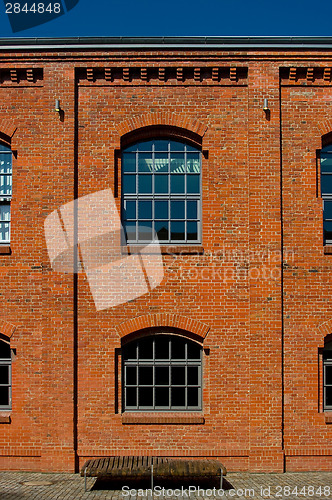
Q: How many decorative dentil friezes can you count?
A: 3